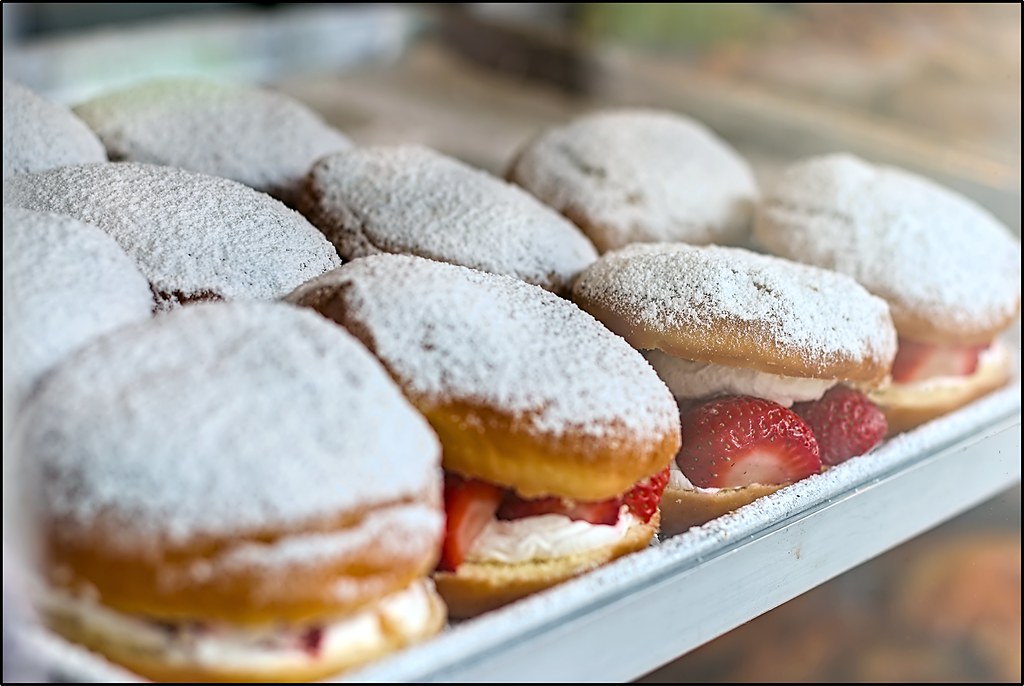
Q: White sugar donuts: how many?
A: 10